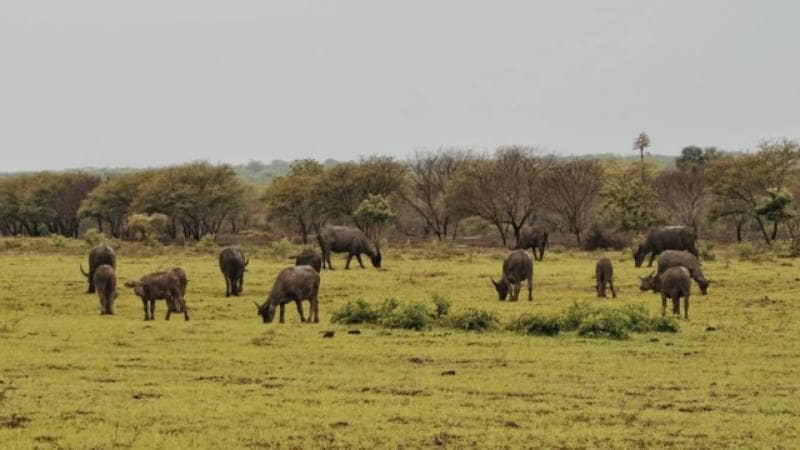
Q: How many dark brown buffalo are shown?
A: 14